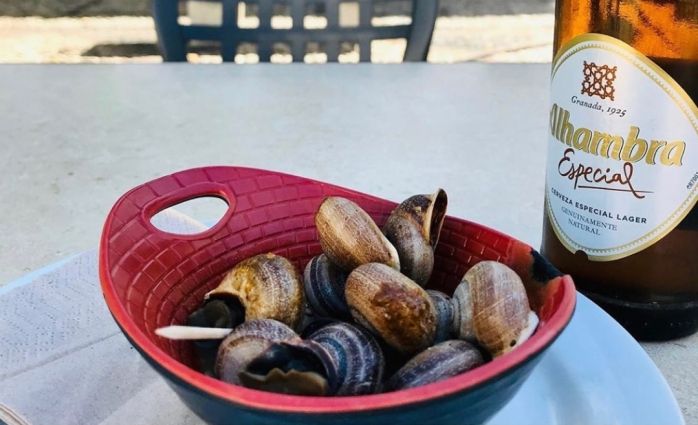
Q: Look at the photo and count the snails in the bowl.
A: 10